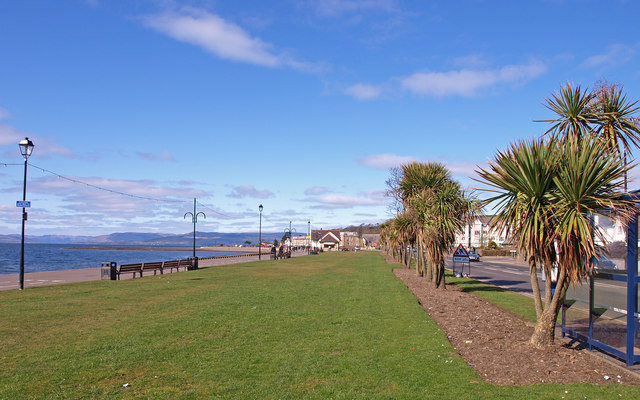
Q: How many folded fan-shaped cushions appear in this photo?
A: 0